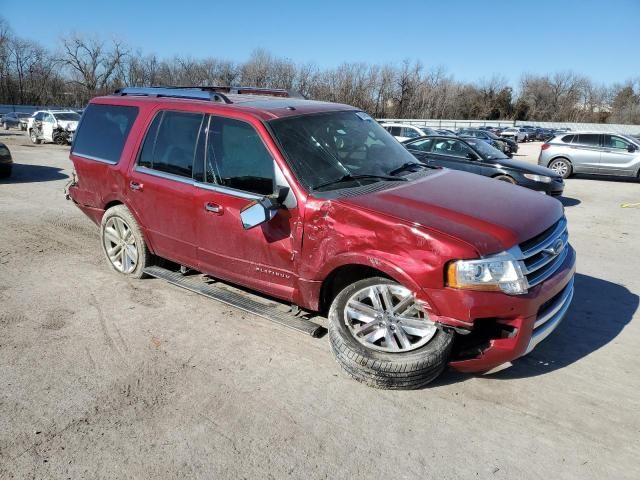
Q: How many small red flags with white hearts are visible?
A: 0